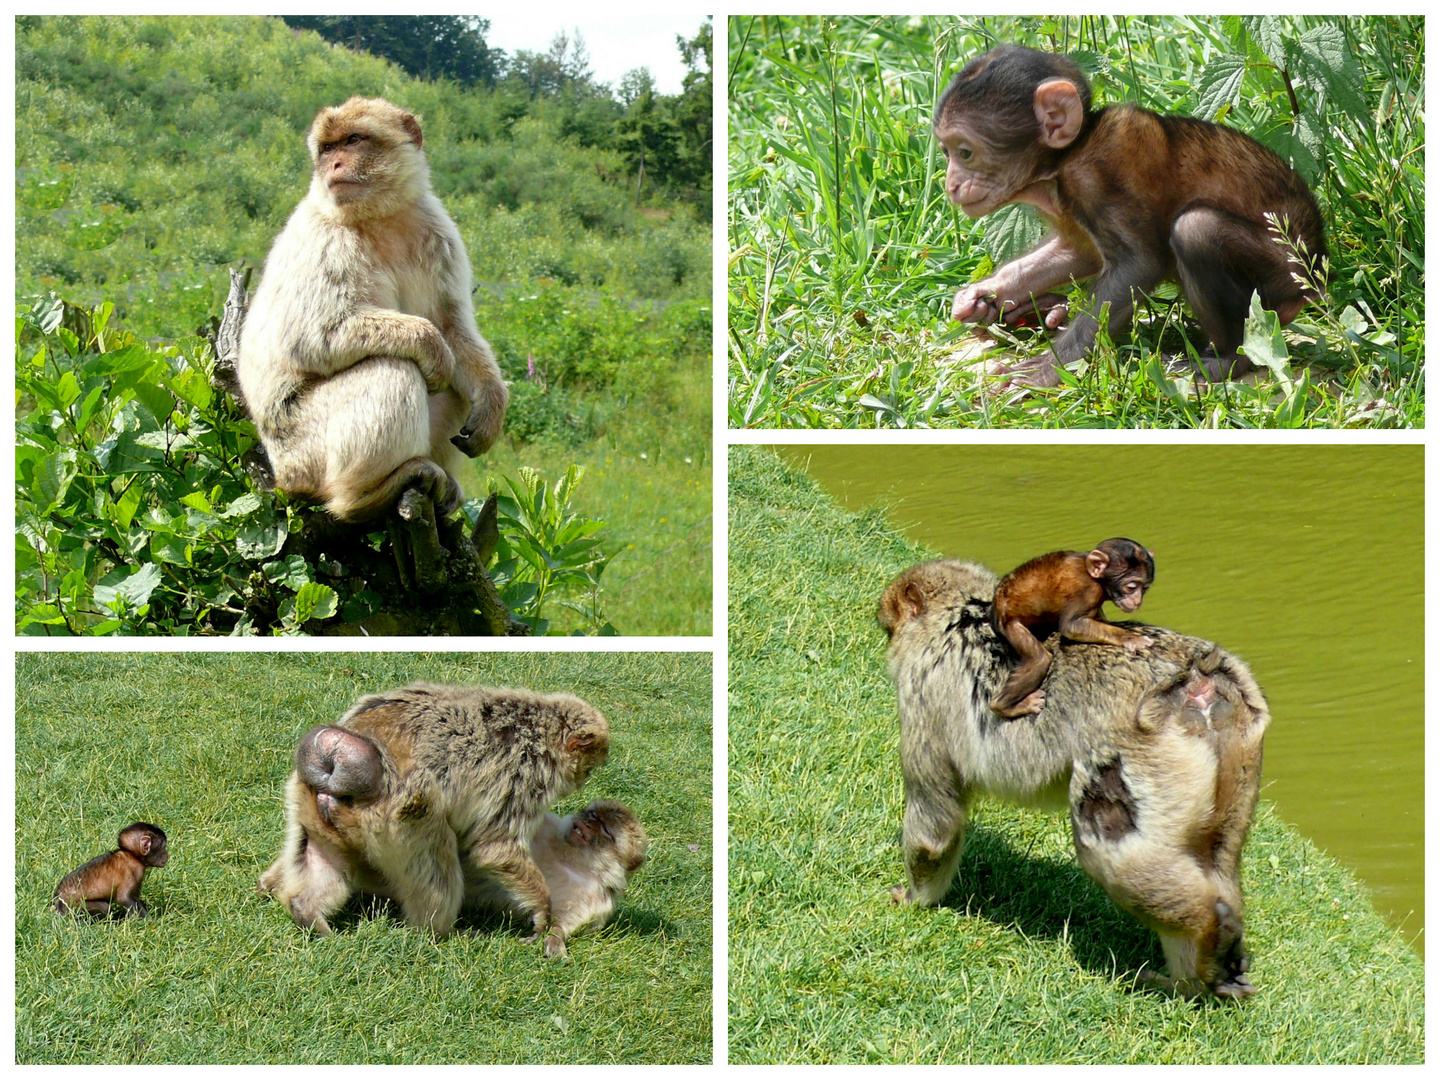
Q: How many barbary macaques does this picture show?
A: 7